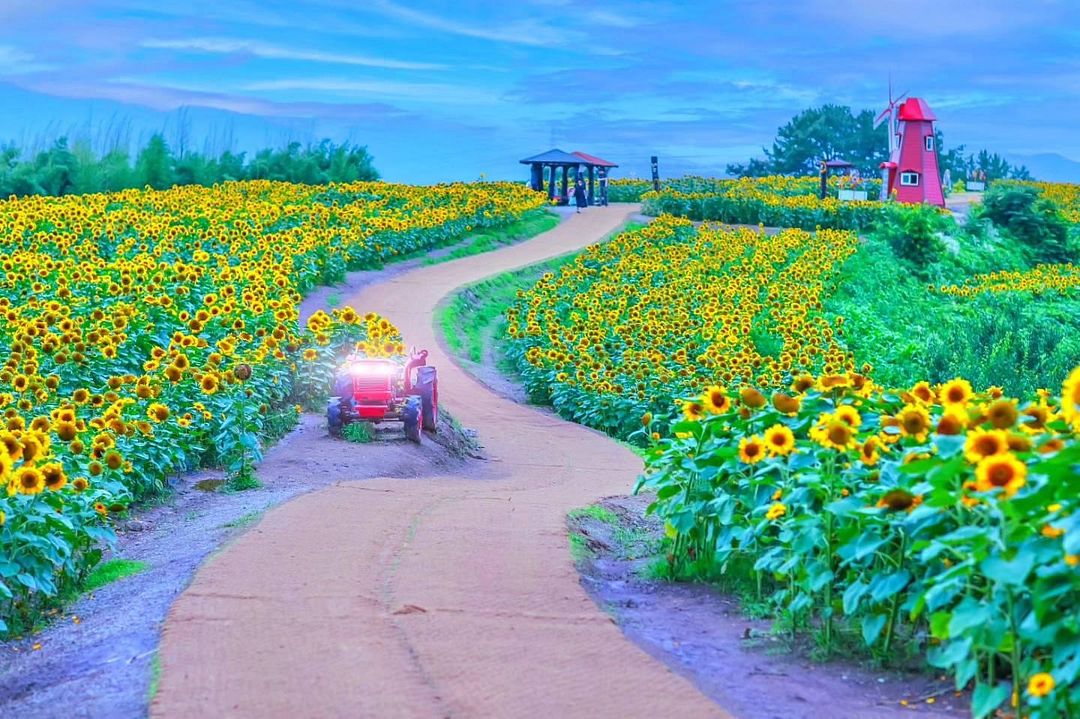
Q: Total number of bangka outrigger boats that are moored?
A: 0